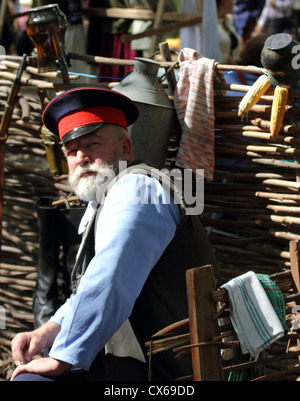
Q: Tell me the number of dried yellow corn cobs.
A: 2